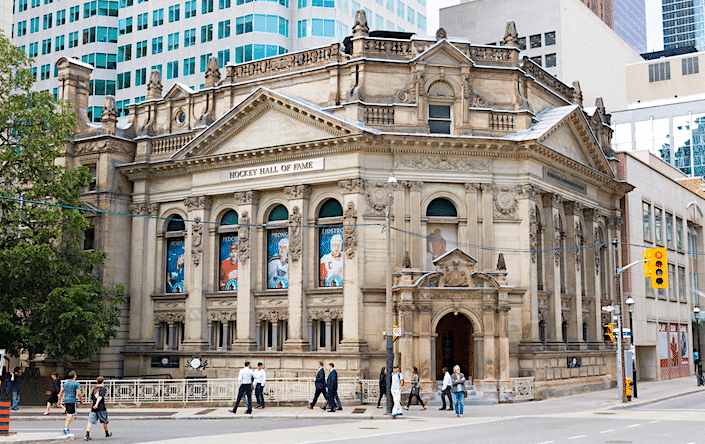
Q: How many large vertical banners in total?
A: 4